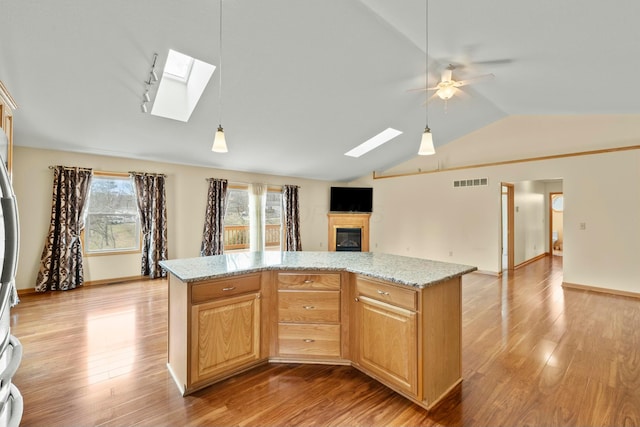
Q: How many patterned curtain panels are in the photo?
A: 4